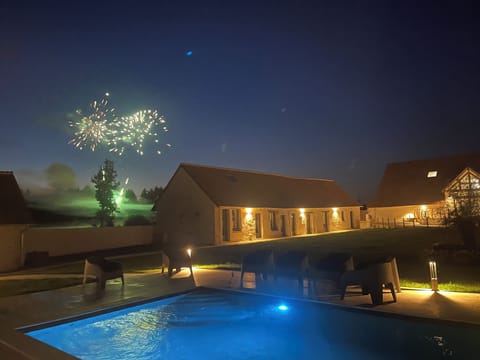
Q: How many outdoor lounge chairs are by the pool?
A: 6